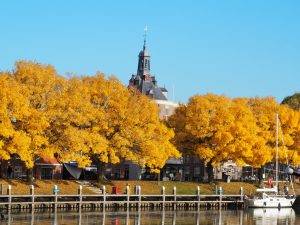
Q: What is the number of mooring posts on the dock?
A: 12